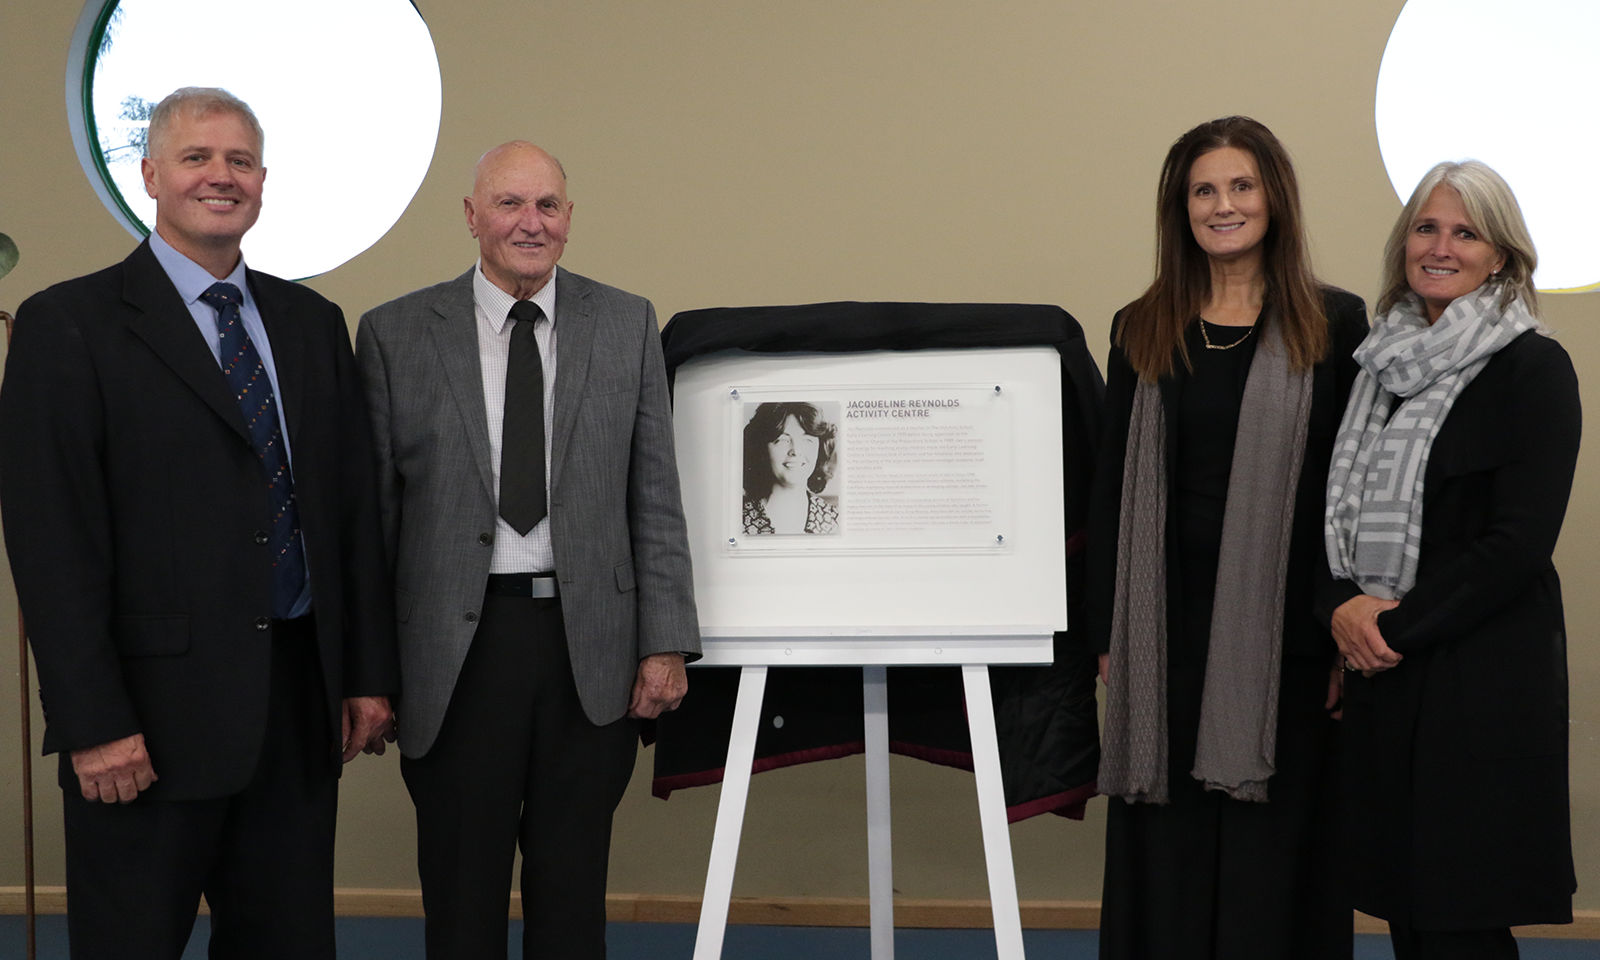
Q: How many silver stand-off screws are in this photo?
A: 4